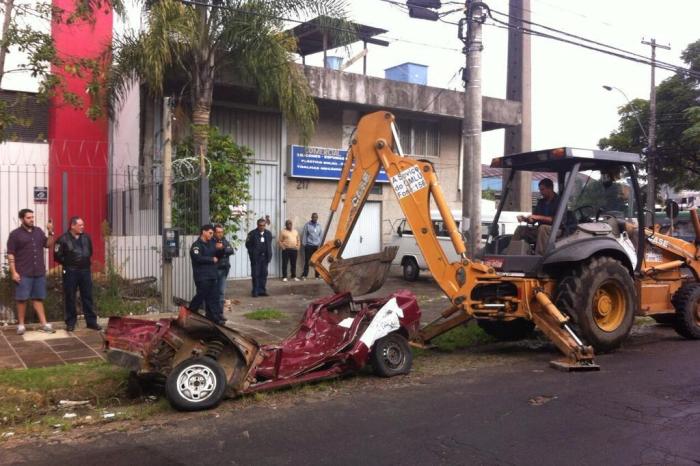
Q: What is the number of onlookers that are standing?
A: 7